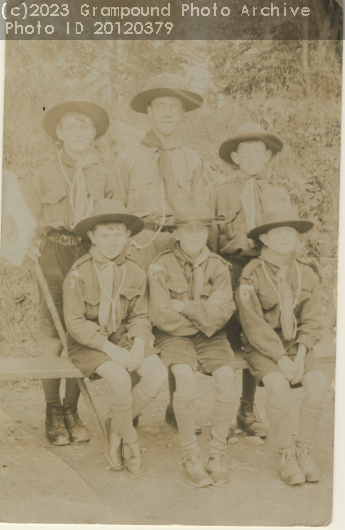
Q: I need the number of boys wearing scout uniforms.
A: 6